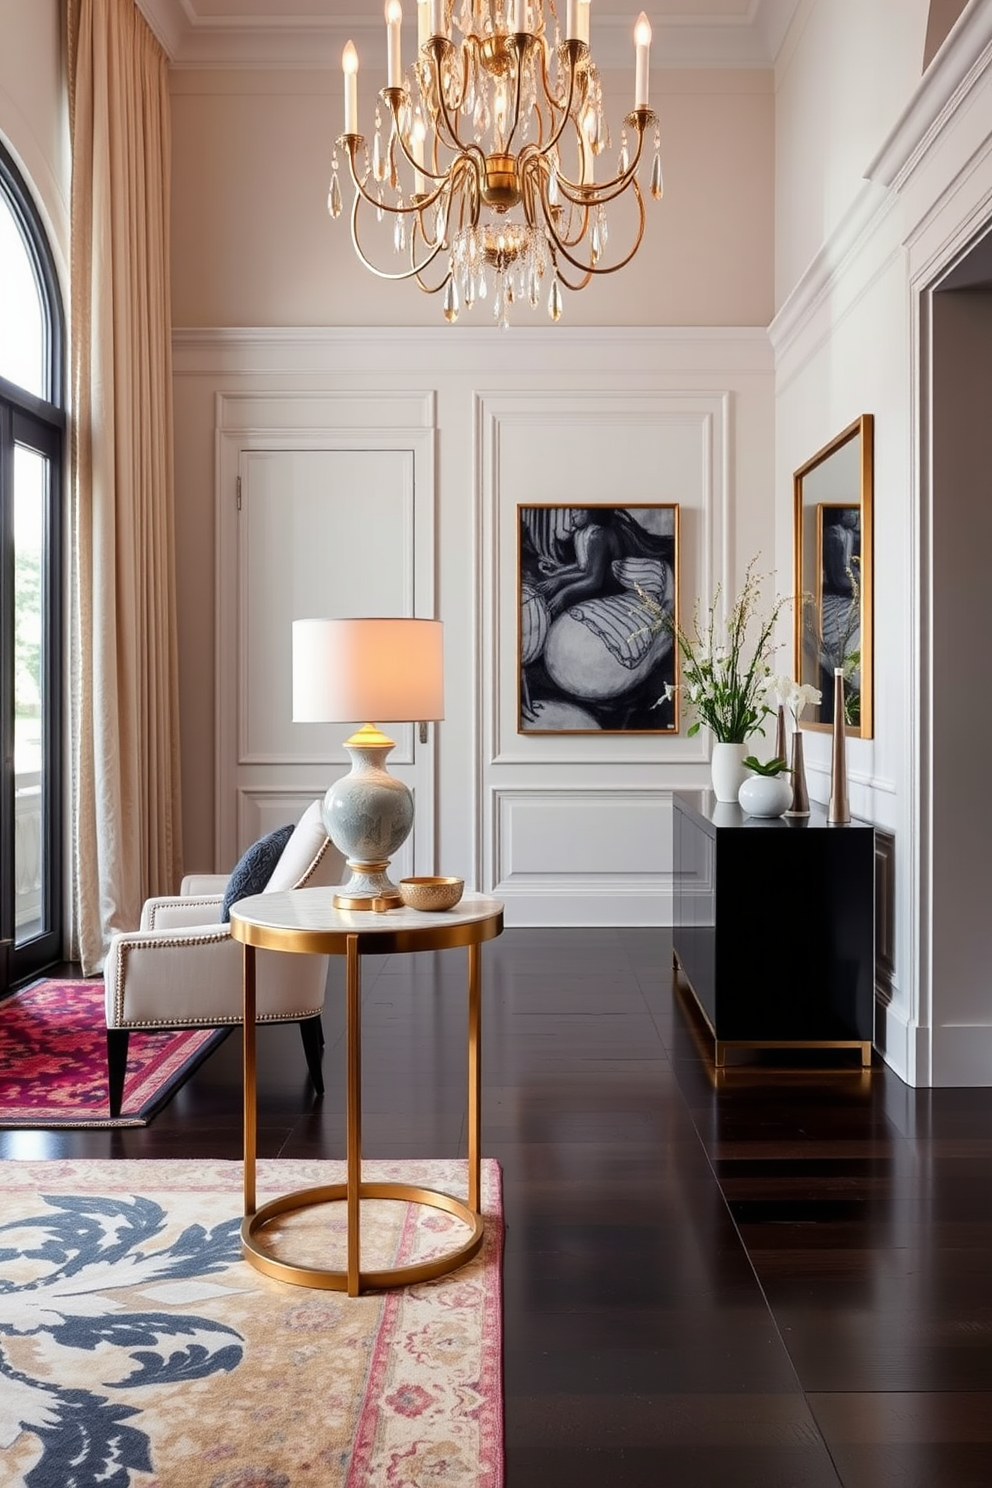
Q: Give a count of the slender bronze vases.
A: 3